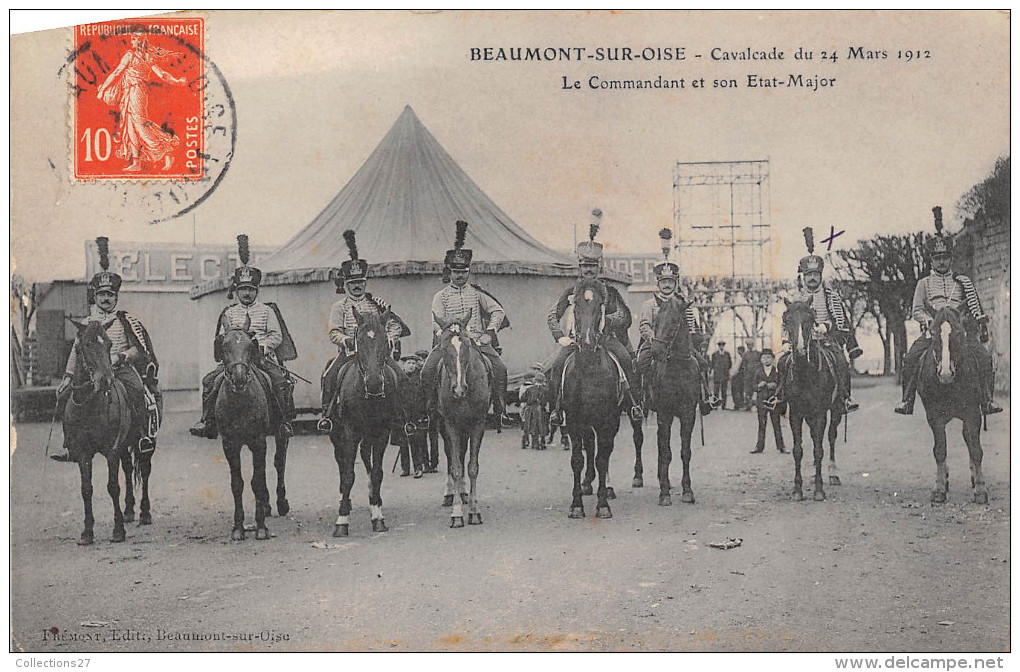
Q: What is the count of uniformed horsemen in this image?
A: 8